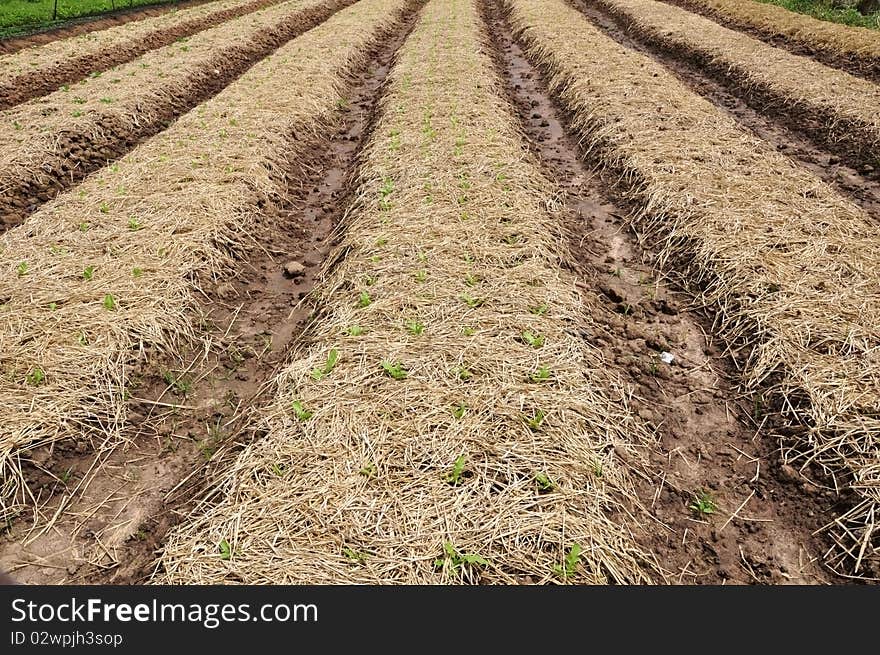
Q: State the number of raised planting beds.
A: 7